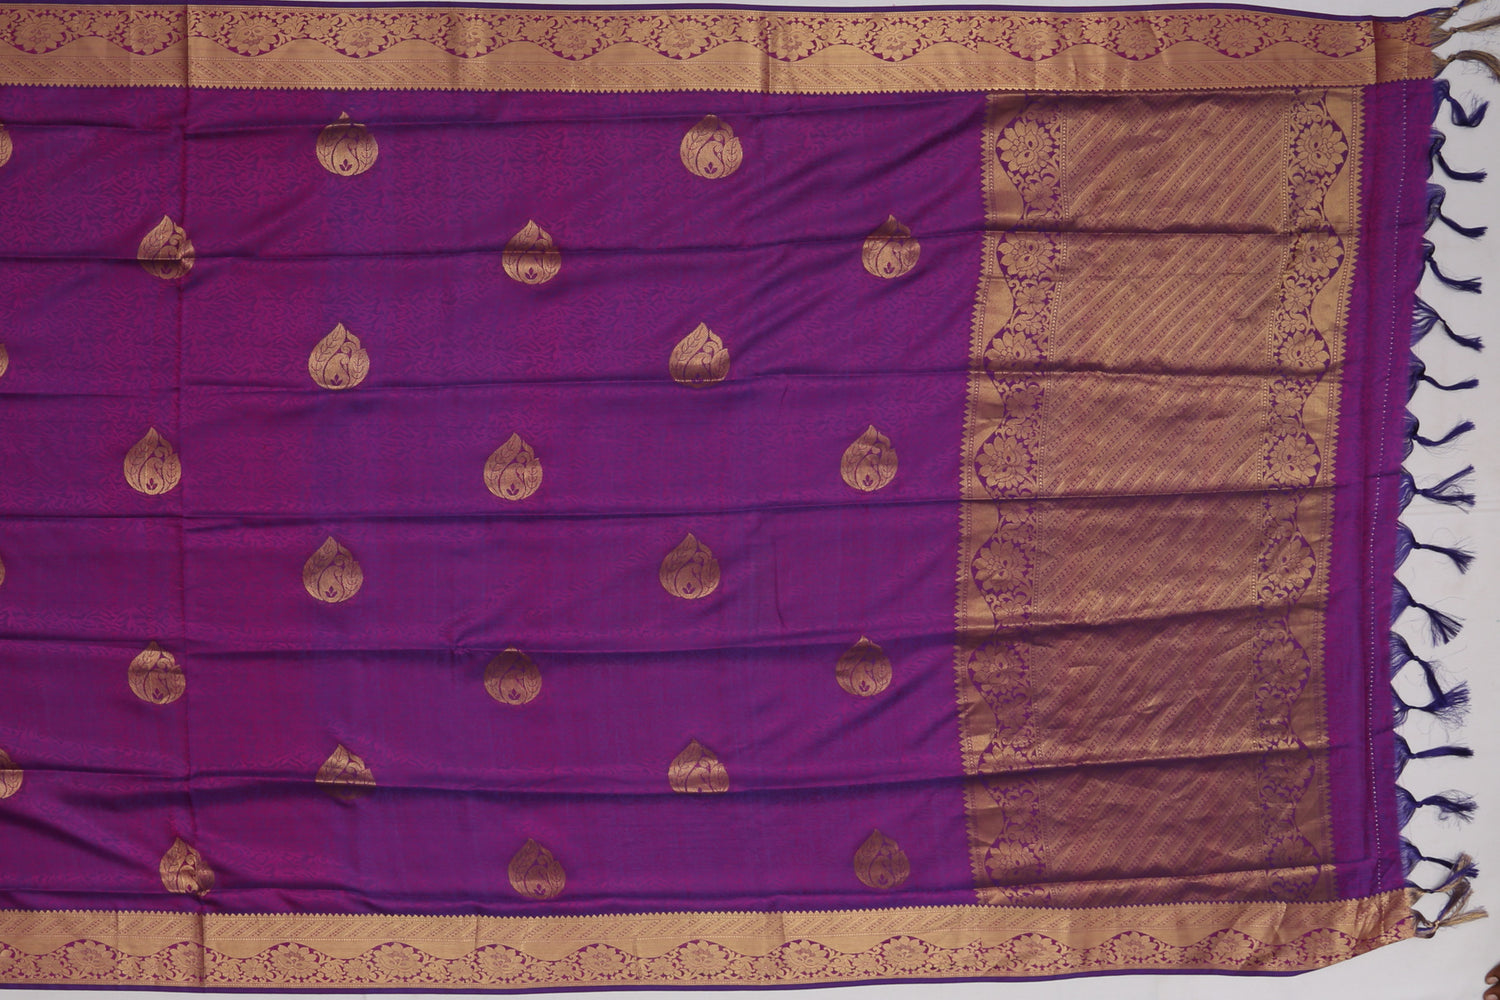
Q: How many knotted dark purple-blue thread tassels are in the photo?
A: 15